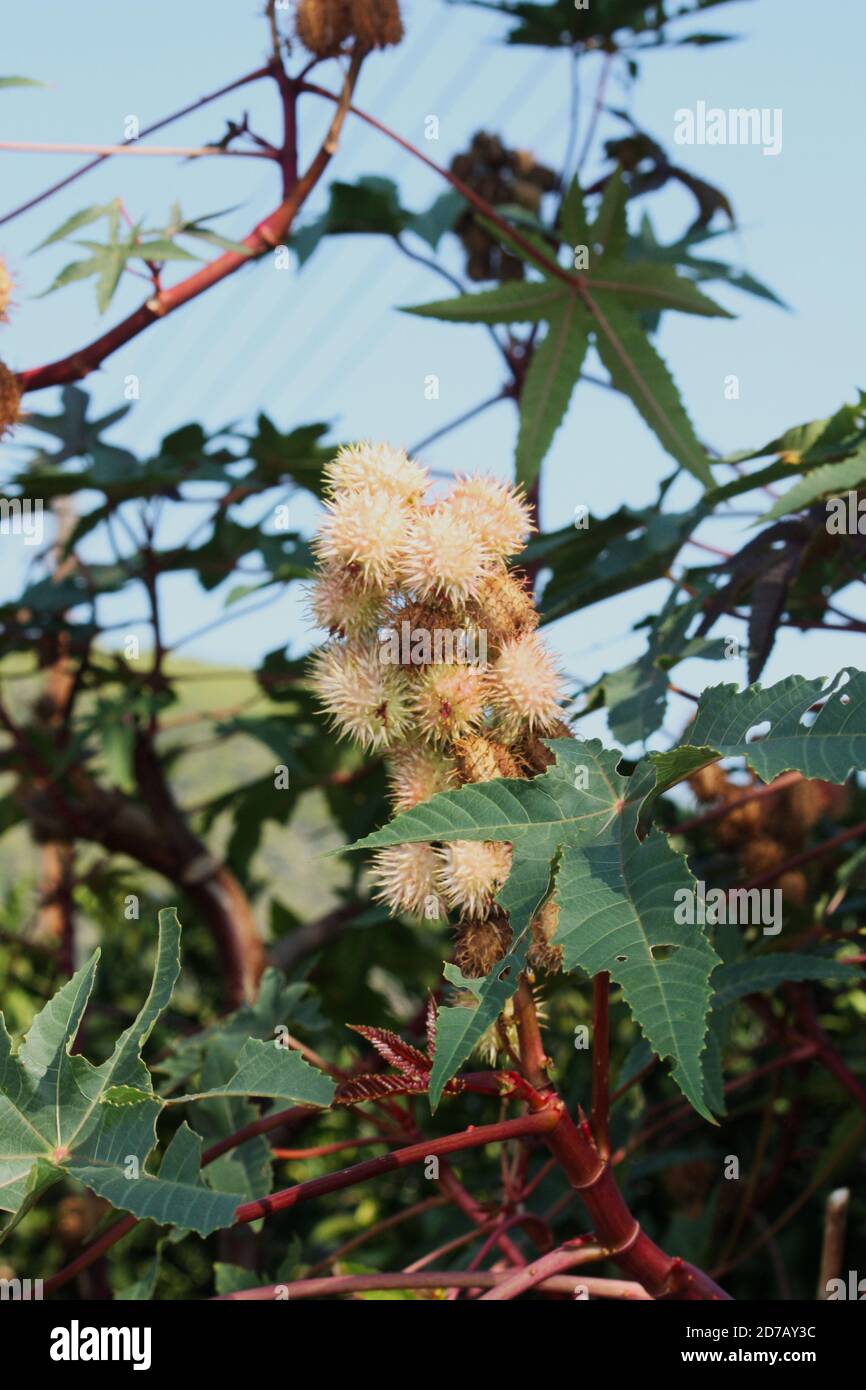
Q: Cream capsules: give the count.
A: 11